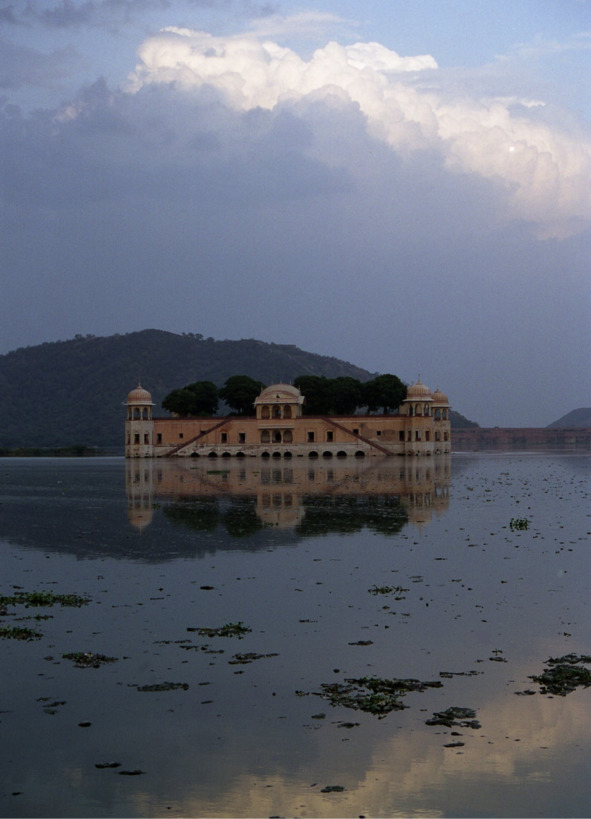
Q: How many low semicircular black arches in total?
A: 11